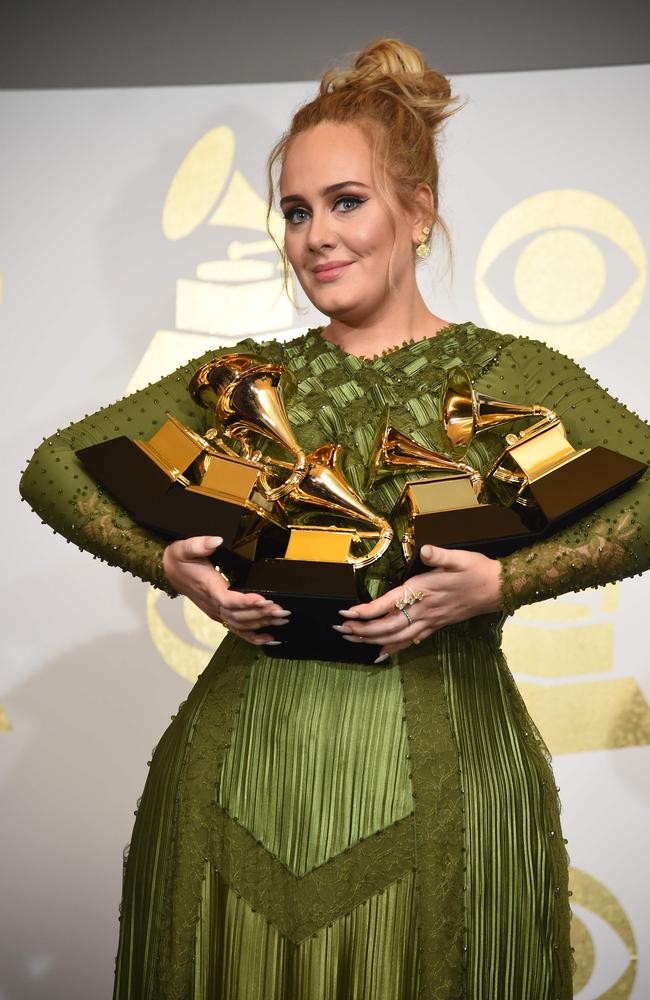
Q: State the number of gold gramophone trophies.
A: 5